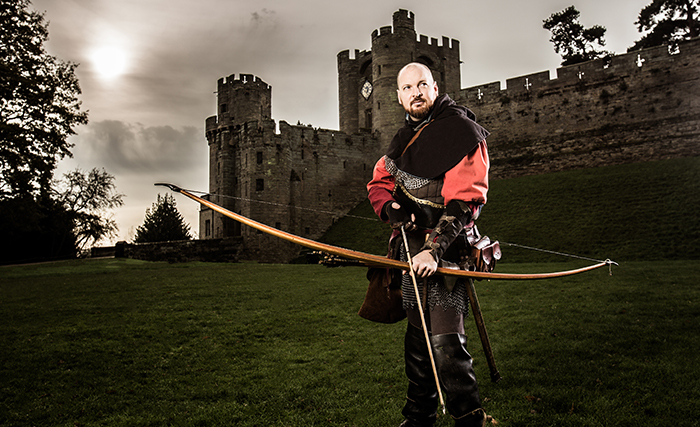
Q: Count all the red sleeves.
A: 2